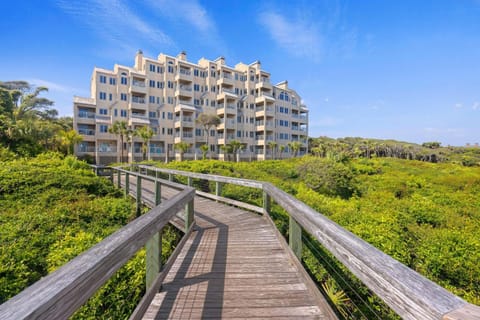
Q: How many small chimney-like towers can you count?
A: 5